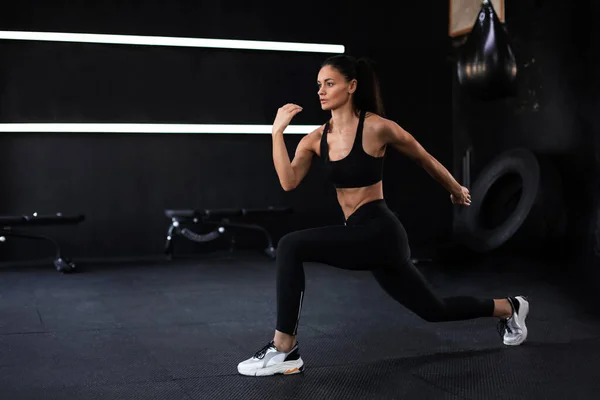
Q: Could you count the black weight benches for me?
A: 2